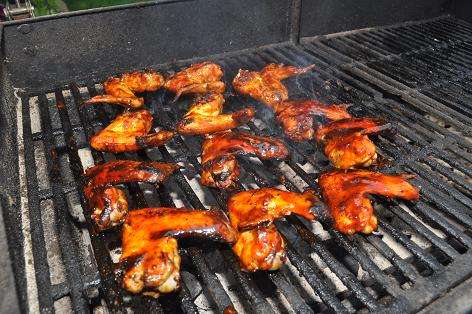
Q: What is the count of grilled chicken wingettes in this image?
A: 12